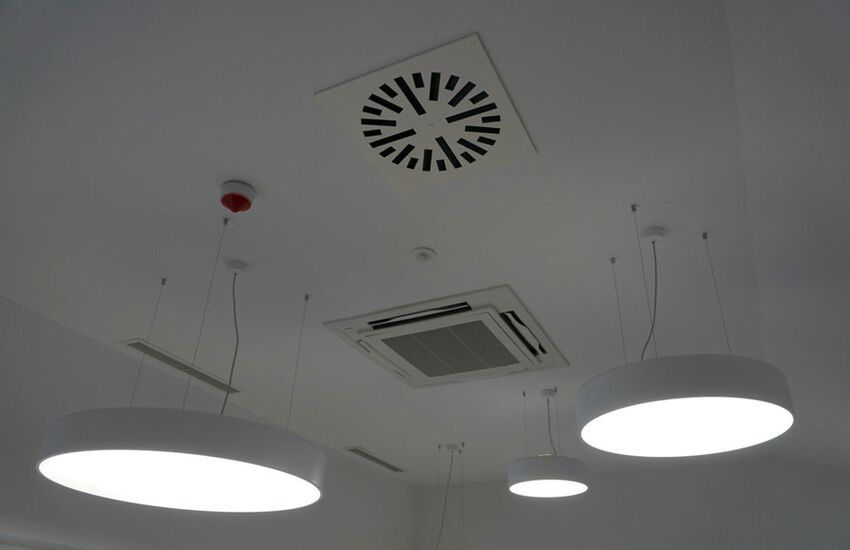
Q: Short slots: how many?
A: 12